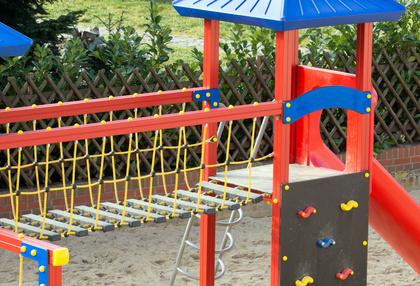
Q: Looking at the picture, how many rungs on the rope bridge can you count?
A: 9